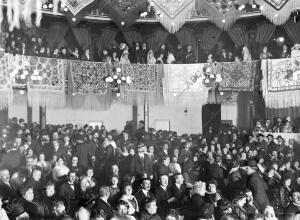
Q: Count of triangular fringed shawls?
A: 5